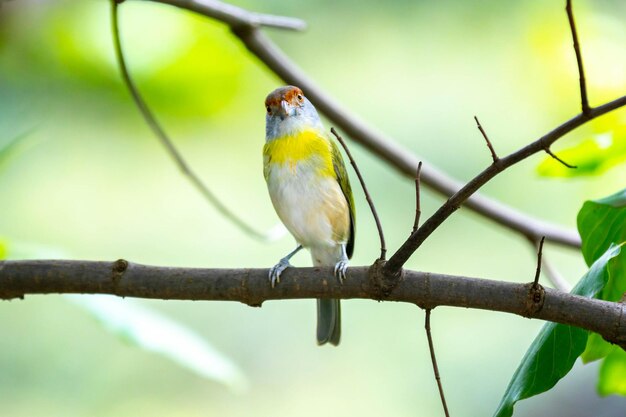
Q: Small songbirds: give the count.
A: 1